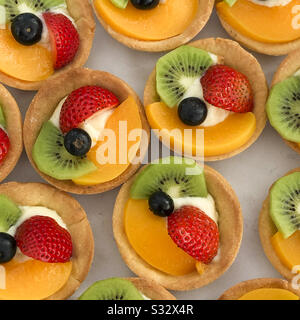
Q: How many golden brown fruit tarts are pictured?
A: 12